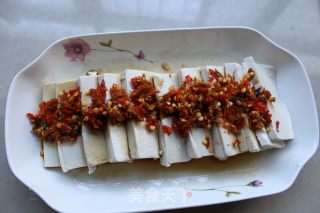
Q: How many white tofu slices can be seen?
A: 11